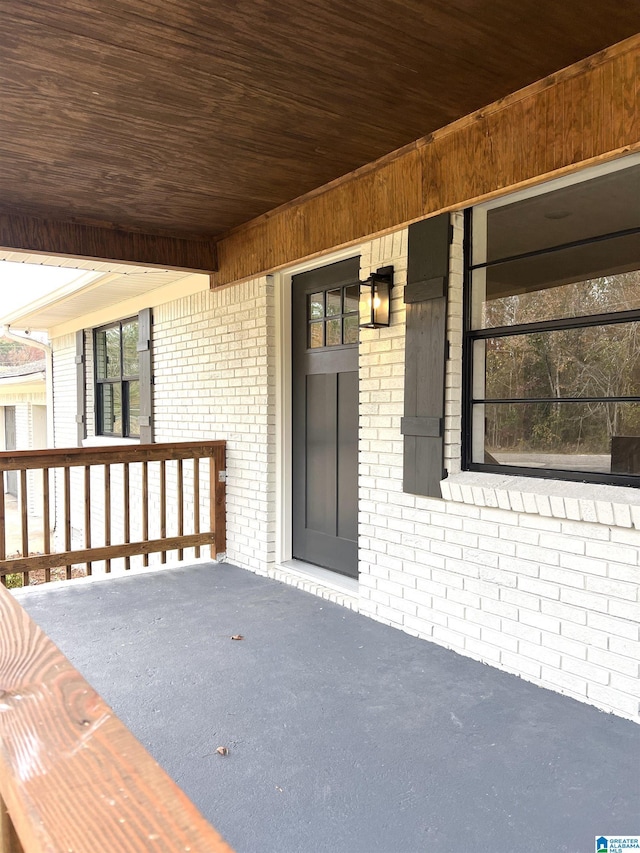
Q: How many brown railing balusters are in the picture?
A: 11